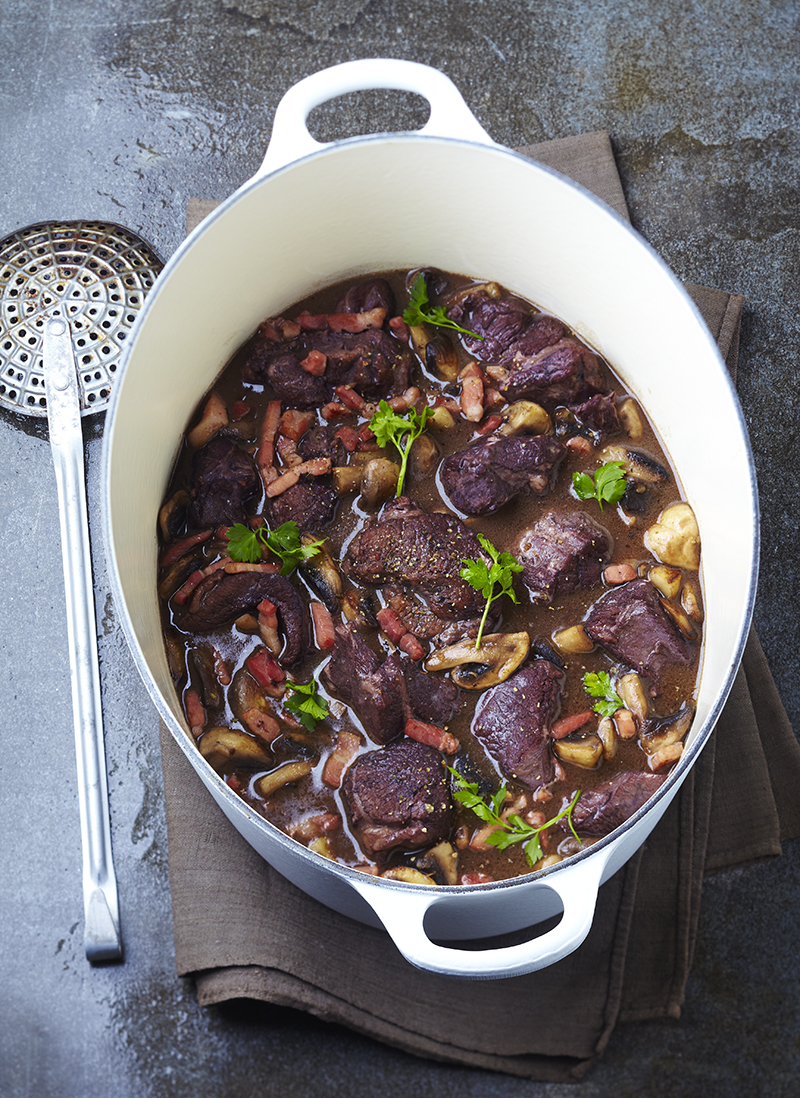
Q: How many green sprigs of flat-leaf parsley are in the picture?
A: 8